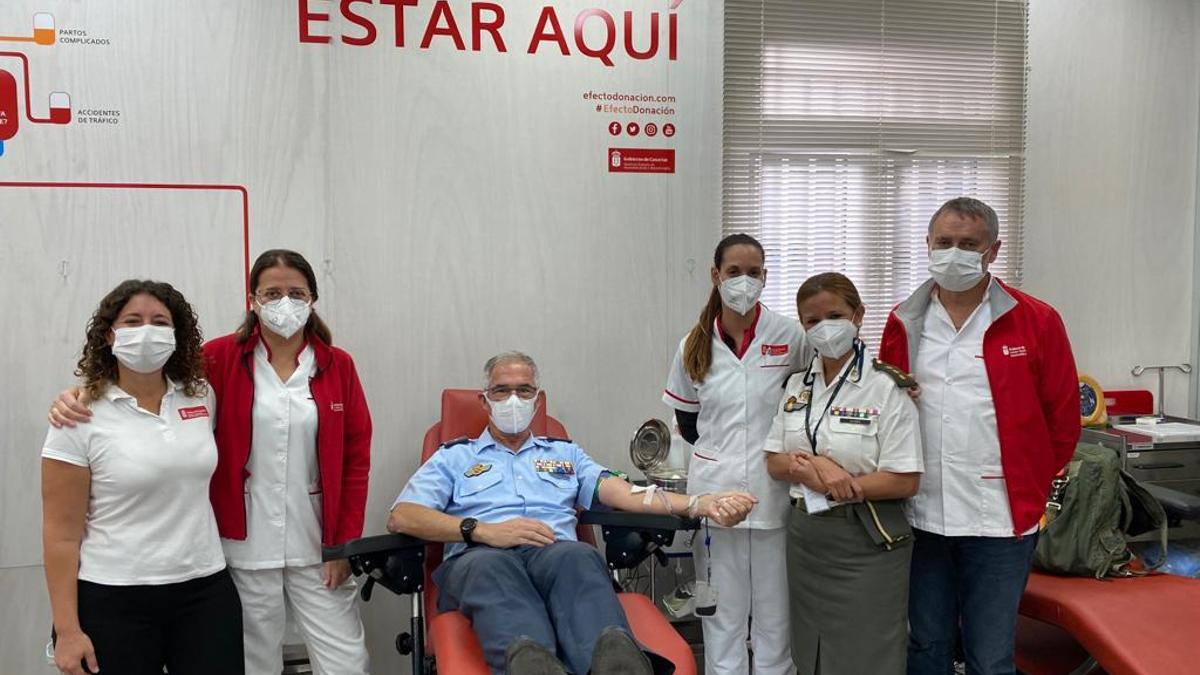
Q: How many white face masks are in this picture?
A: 6